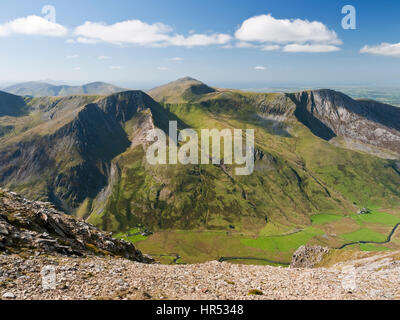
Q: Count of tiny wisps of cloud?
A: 7